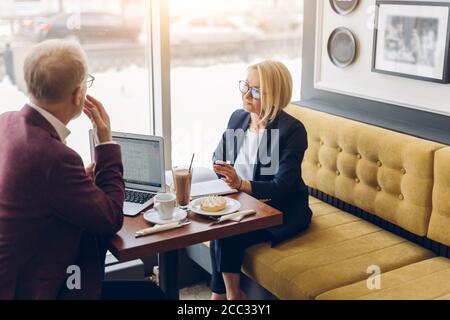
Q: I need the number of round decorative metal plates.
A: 2